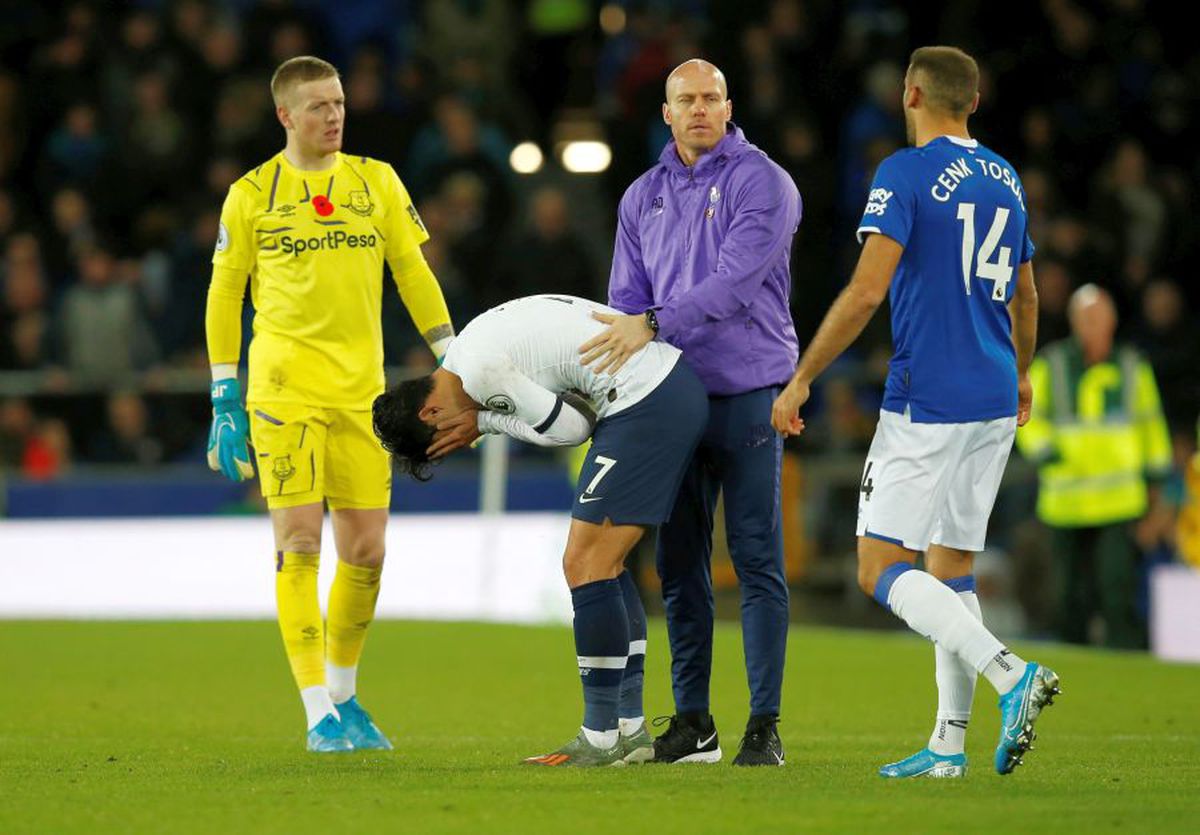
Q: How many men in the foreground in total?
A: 4